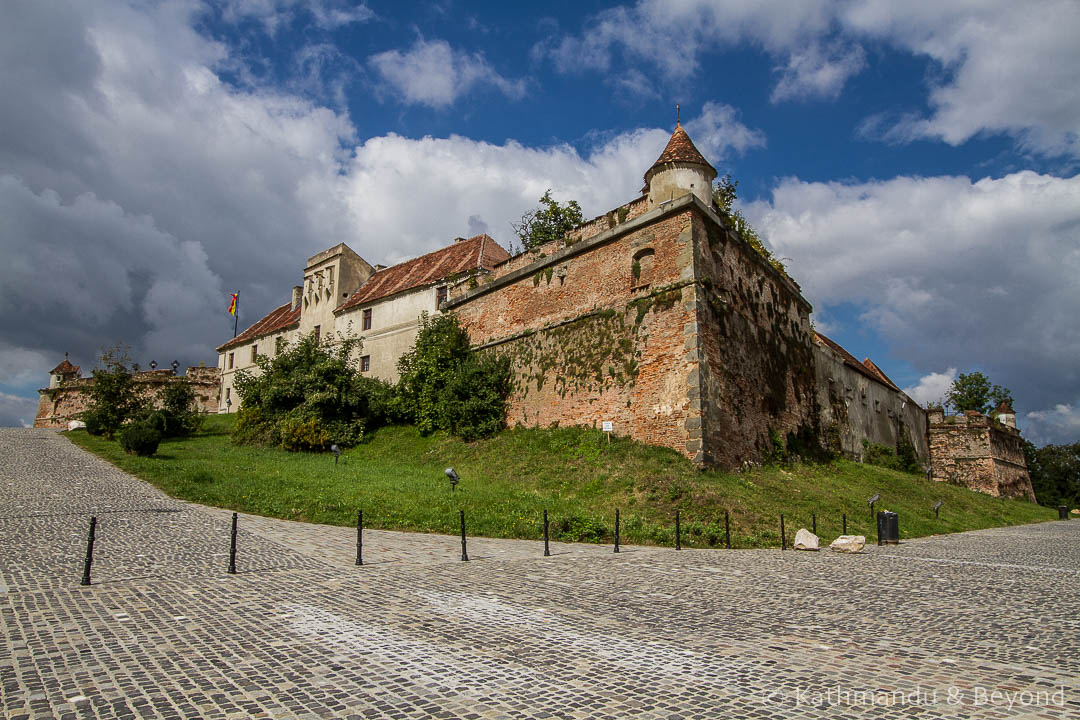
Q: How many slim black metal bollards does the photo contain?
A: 11